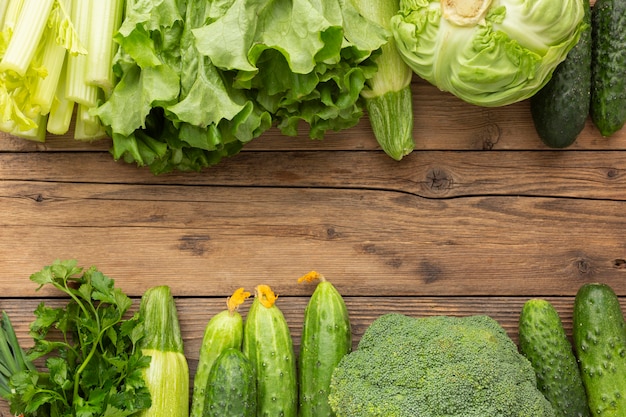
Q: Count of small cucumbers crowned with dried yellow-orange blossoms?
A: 3